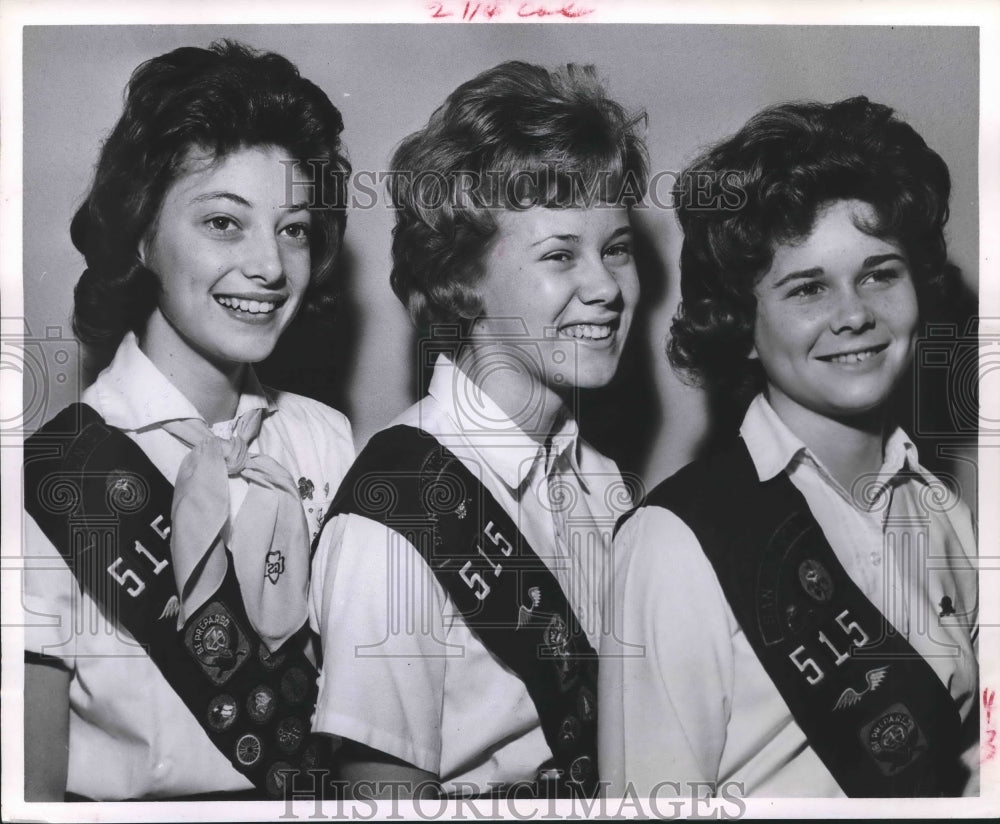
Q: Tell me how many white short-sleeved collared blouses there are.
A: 3